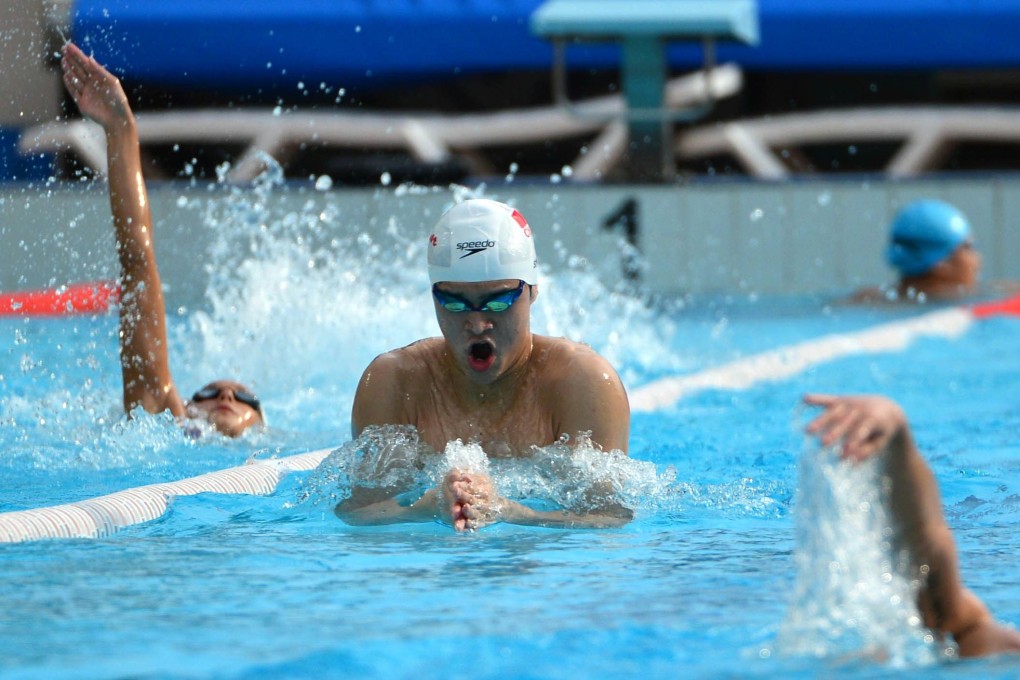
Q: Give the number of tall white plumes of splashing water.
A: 2